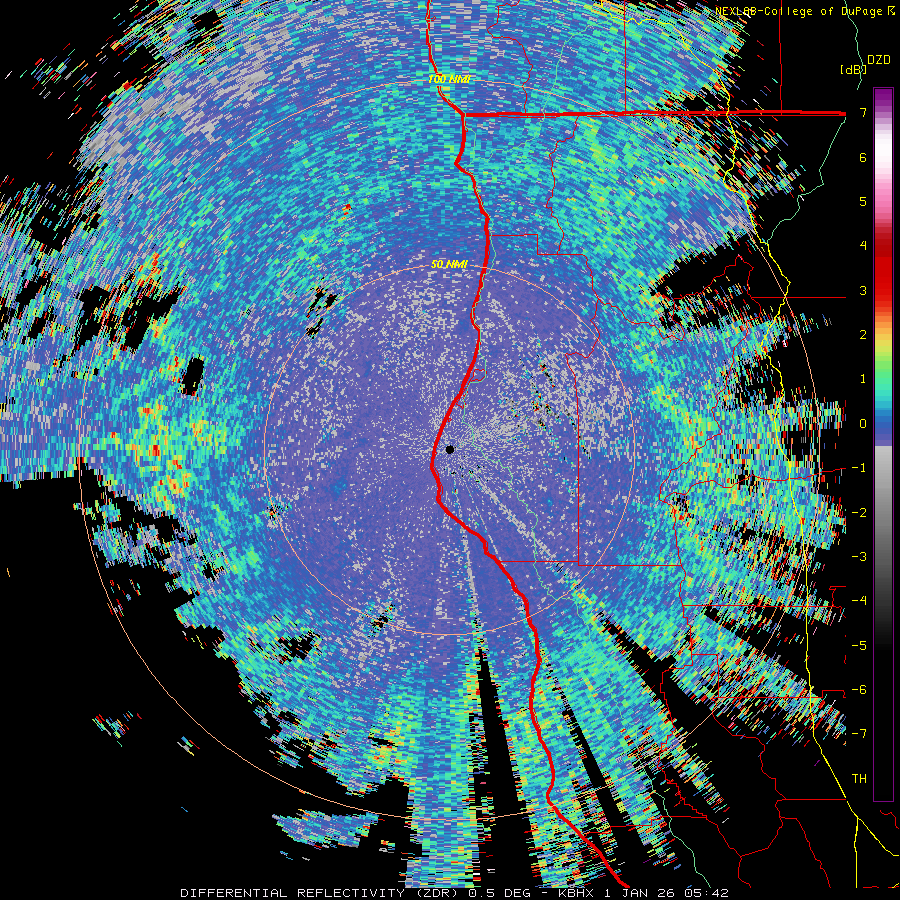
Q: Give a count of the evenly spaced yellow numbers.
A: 15